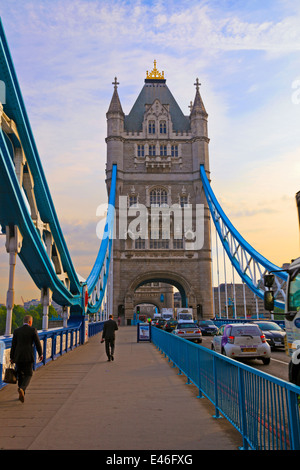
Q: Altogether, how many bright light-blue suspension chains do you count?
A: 2